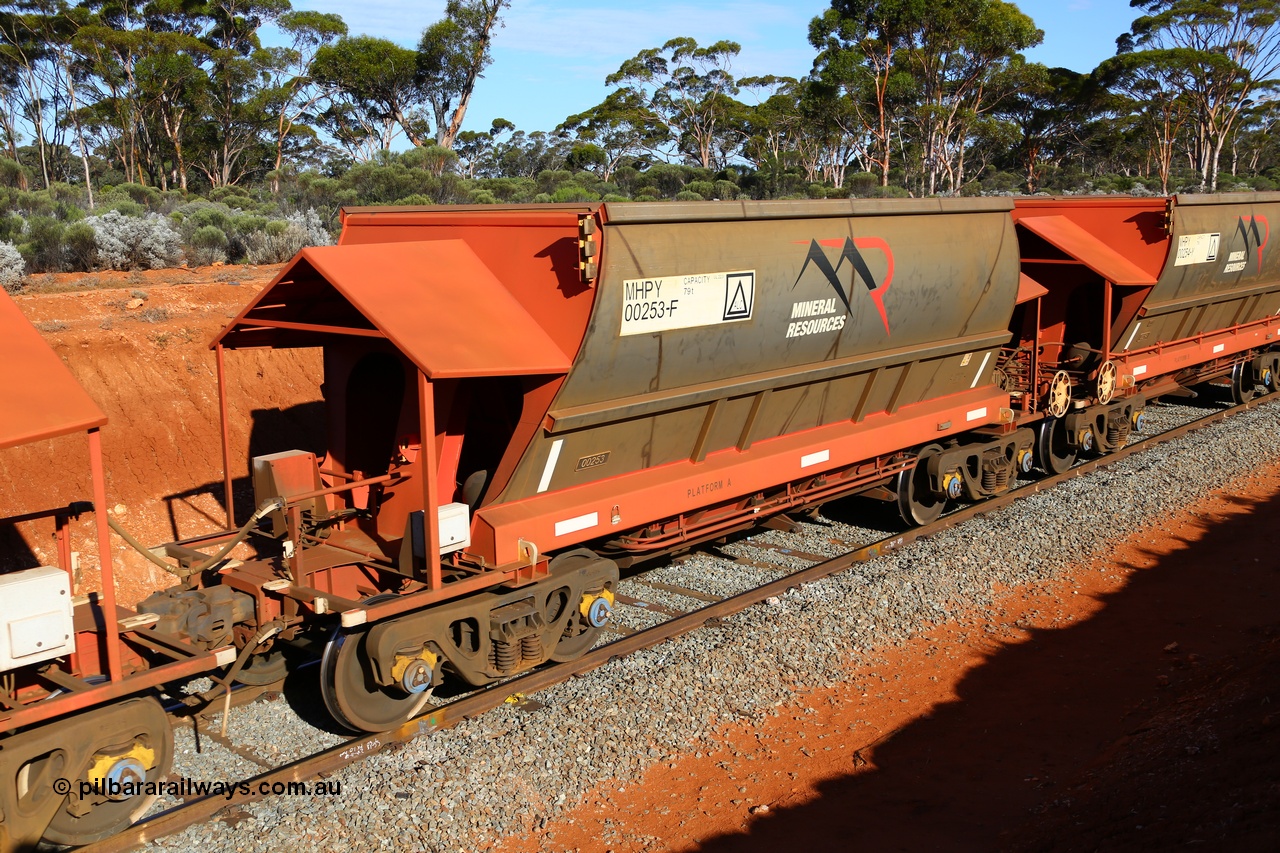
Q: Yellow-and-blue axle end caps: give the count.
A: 8